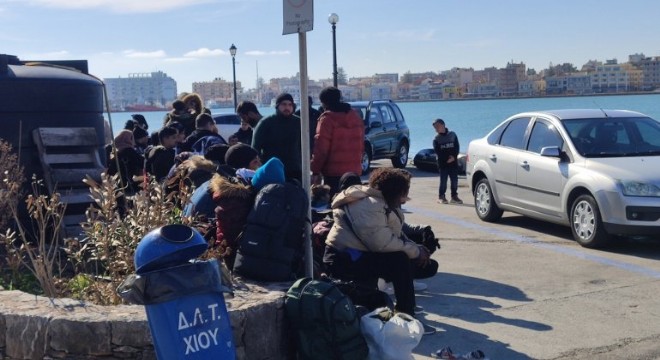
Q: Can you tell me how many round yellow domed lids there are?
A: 0